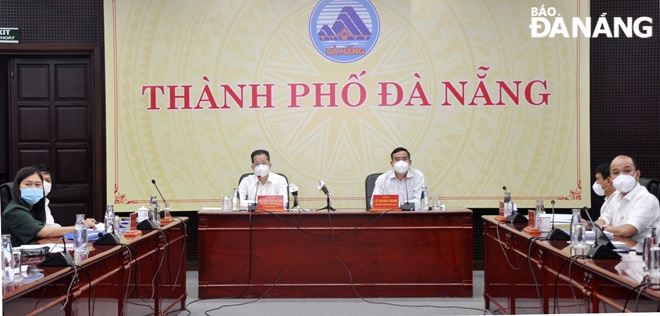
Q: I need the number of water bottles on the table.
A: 10